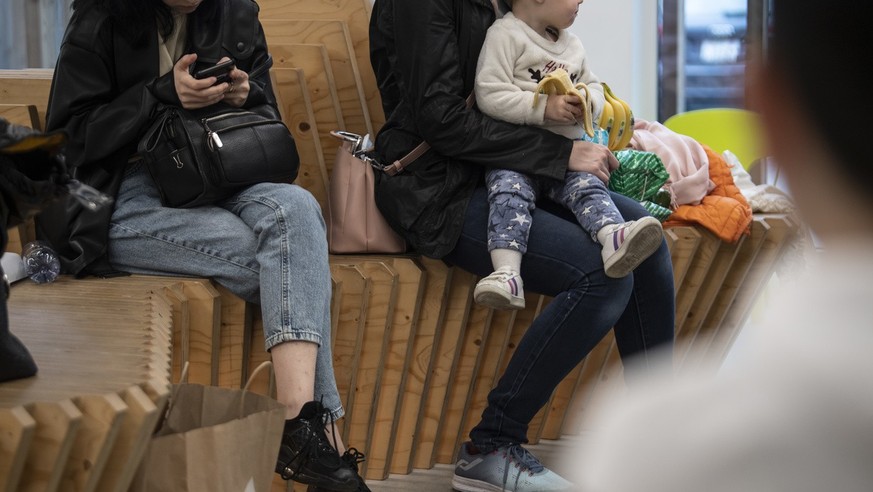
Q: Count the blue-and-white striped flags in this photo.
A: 0